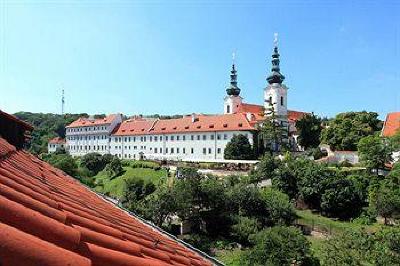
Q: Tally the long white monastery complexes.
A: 1